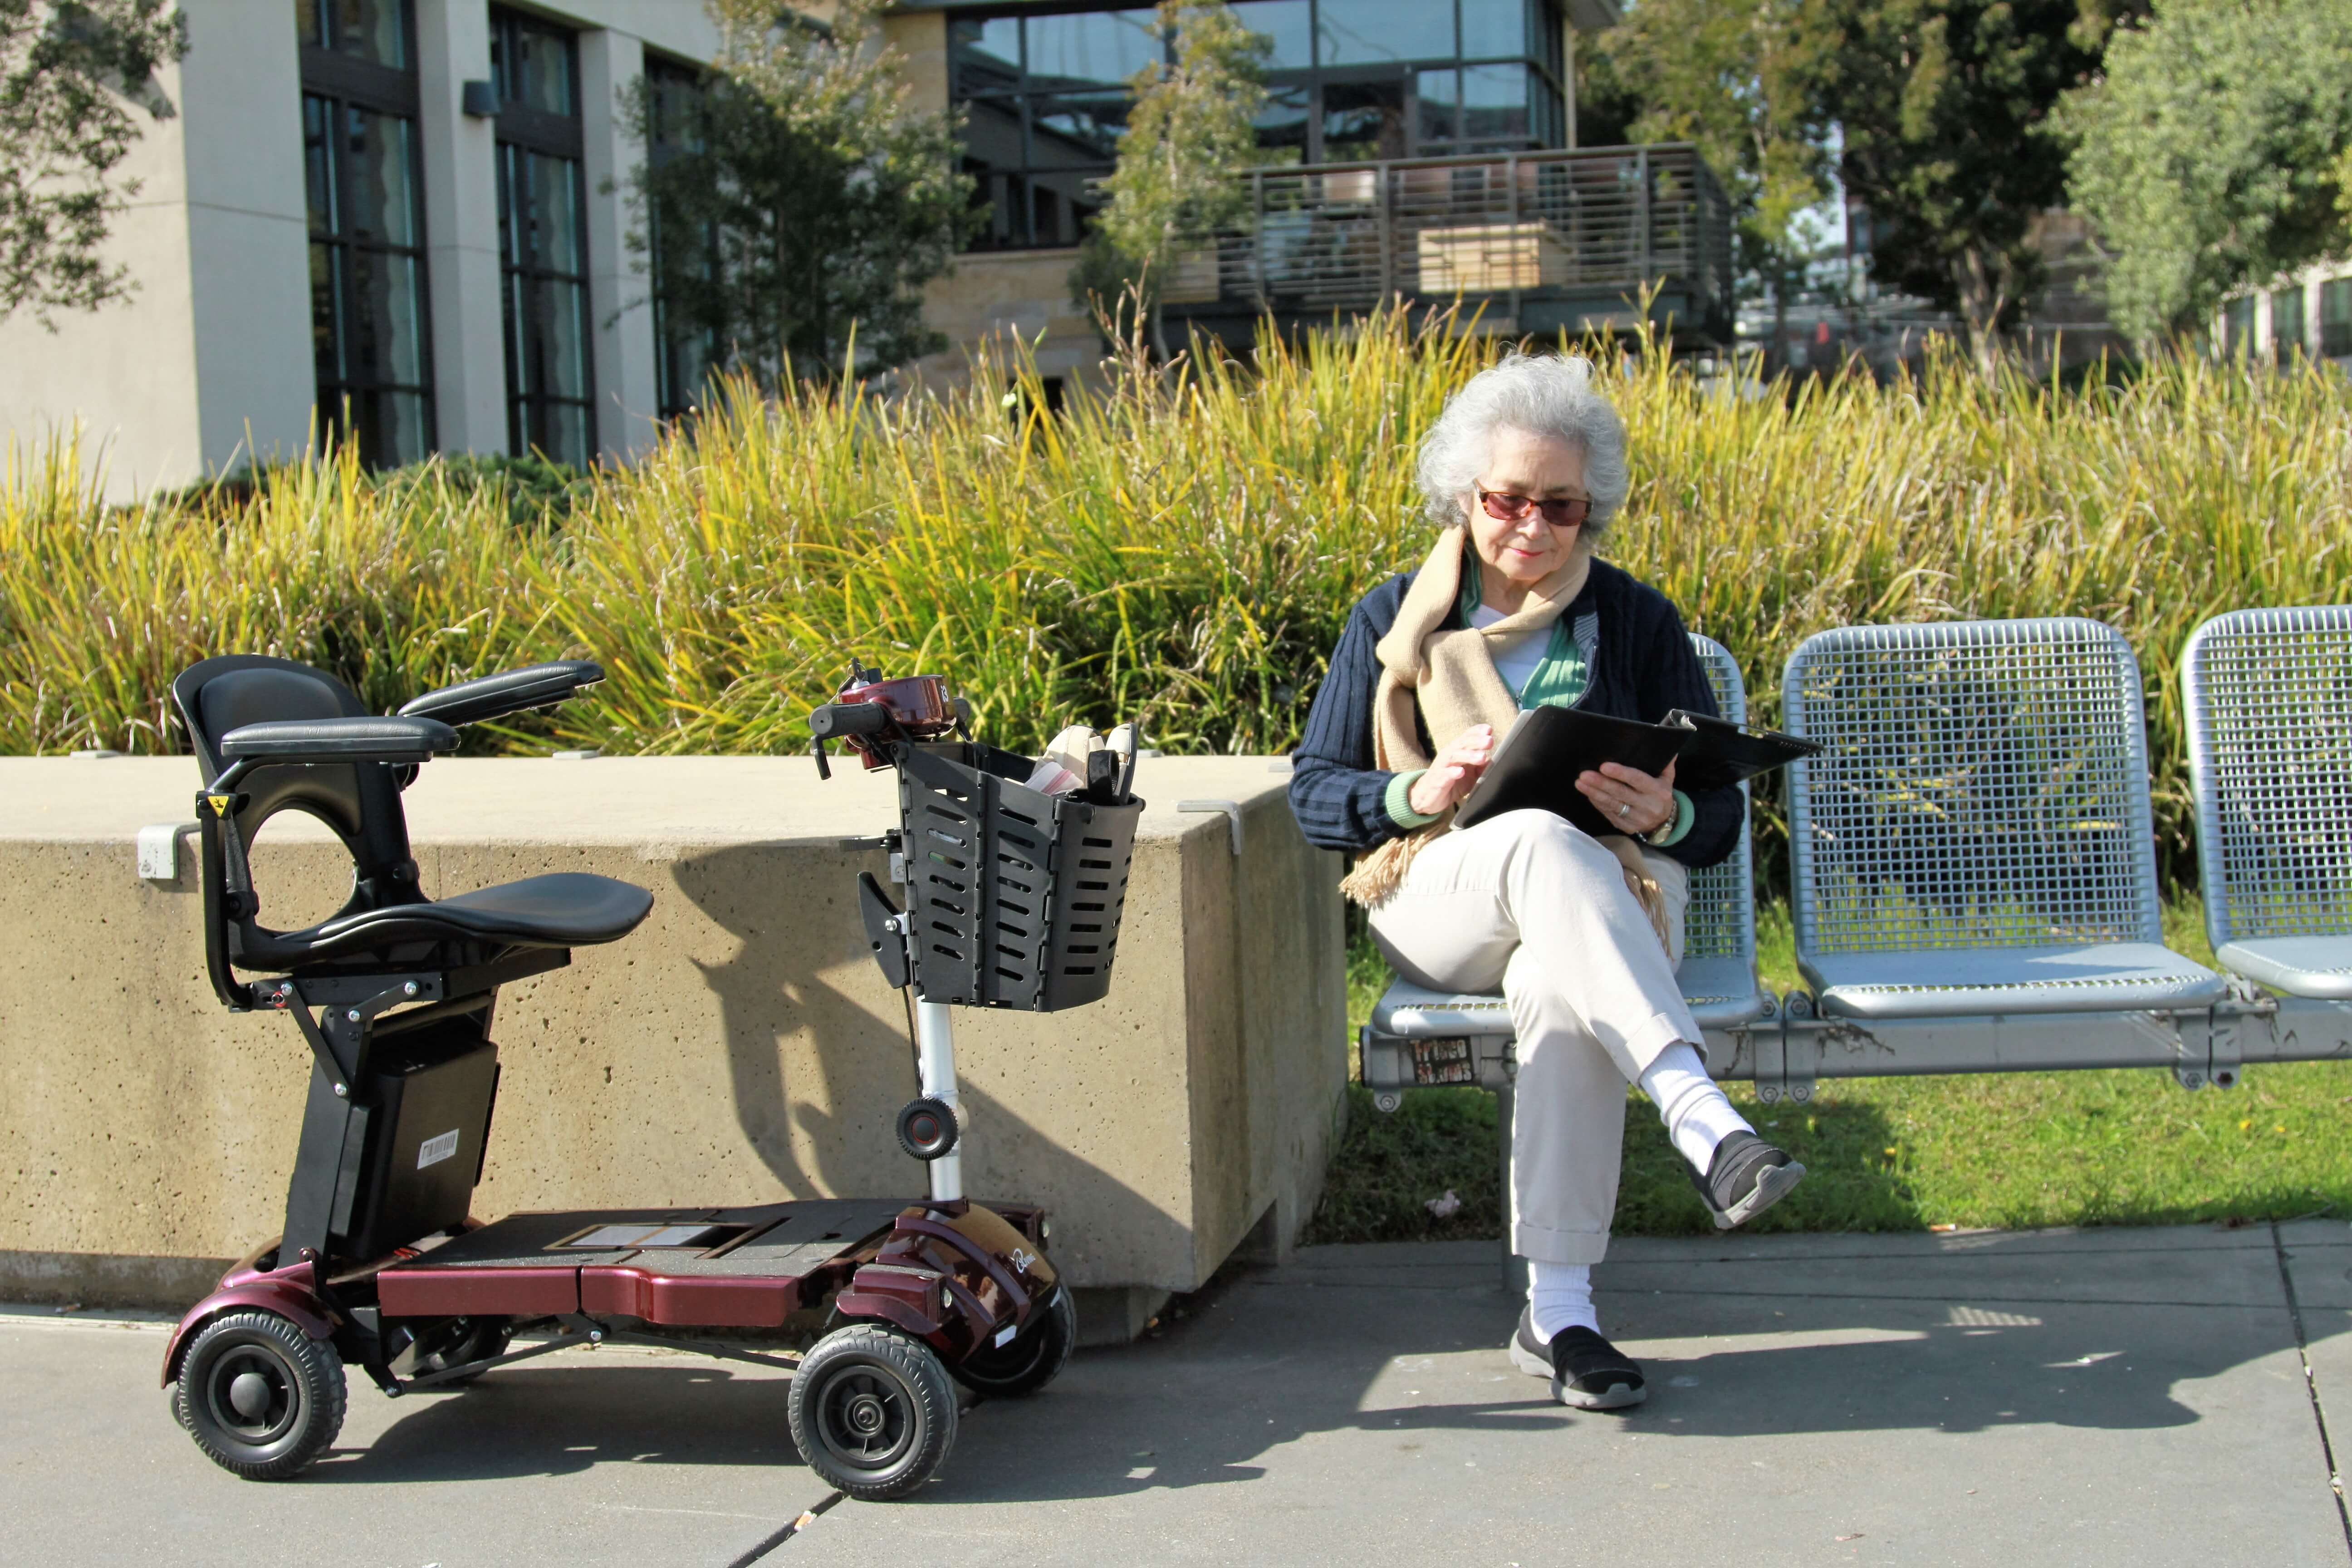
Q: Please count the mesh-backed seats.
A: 3